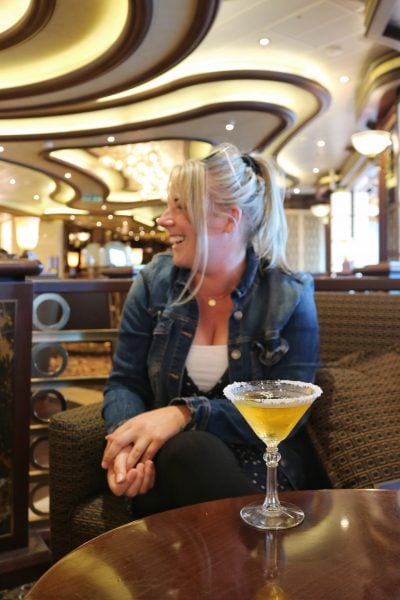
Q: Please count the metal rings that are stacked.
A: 5